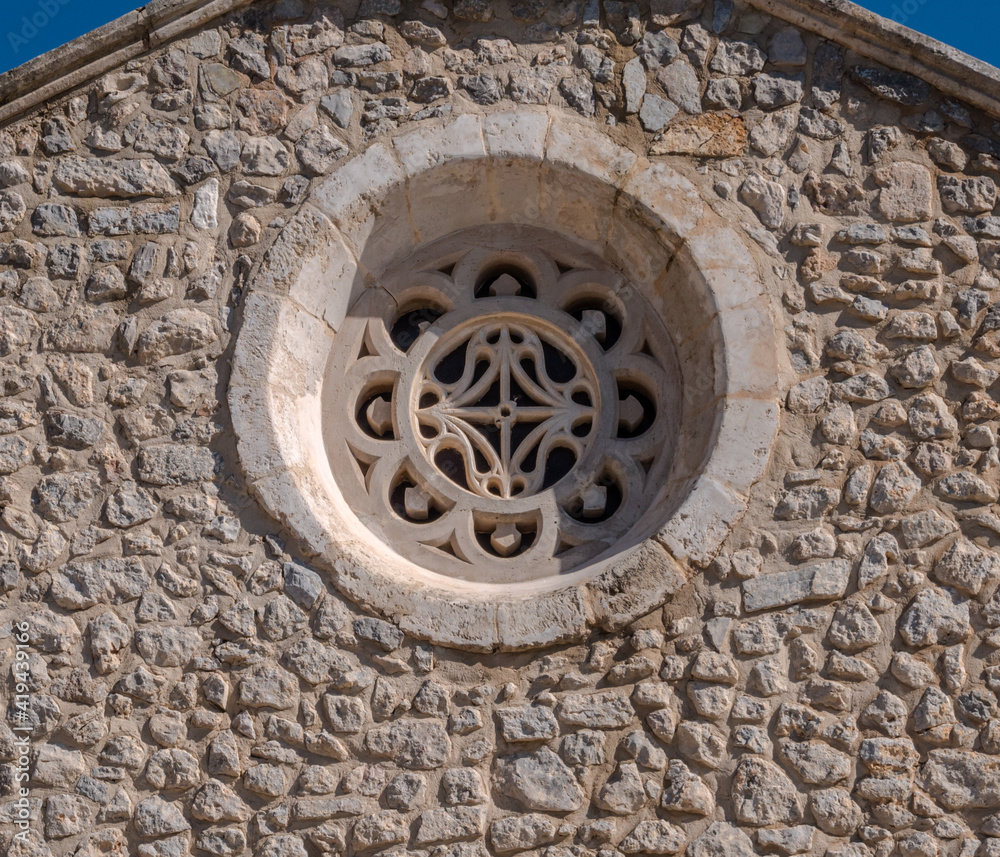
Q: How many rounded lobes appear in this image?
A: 8